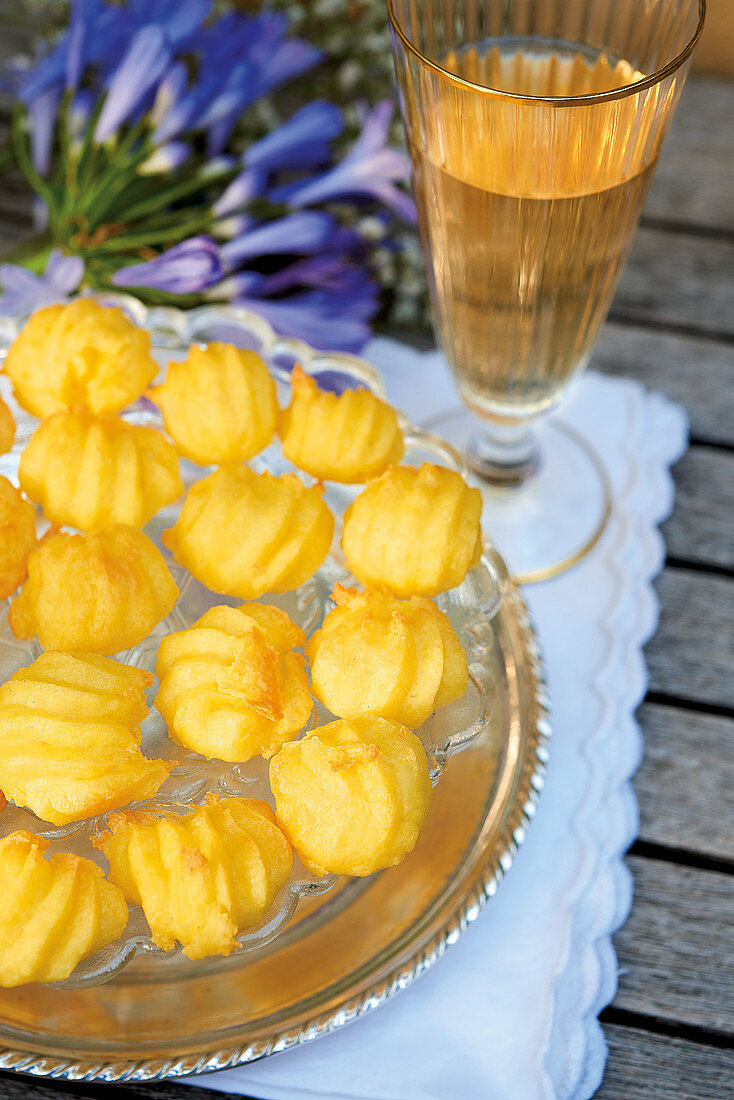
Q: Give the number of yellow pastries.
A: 15